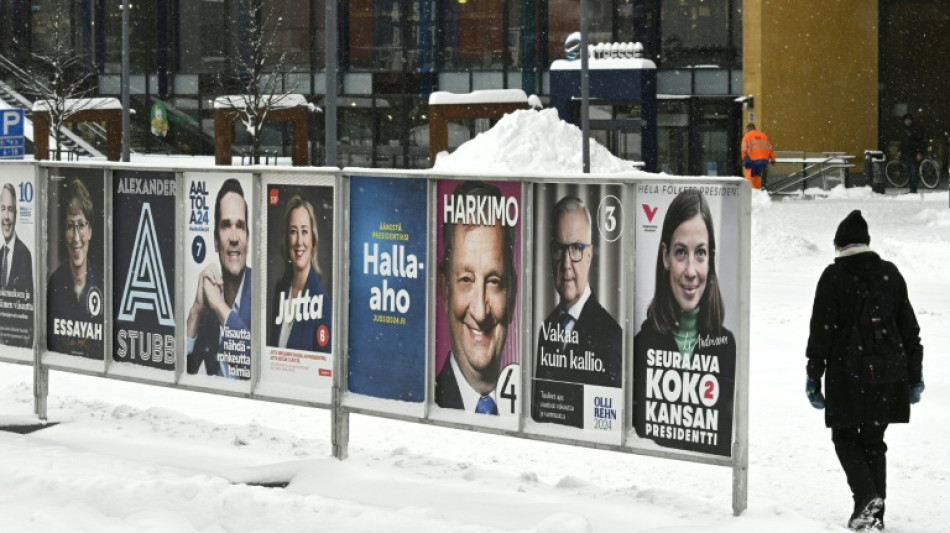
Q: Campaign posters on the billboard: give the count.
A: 9